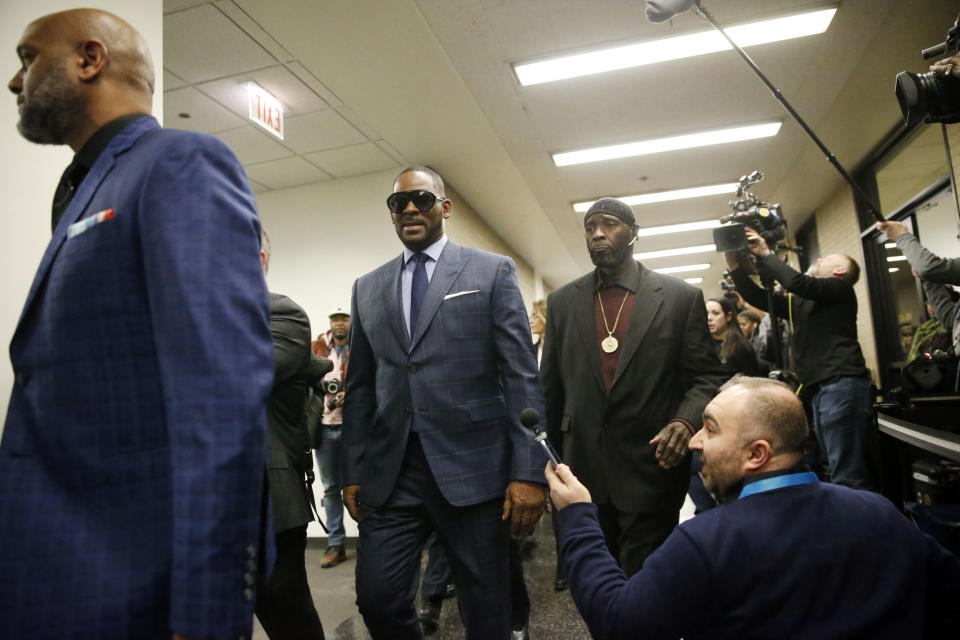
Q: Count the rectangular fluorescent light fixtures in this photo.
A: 7